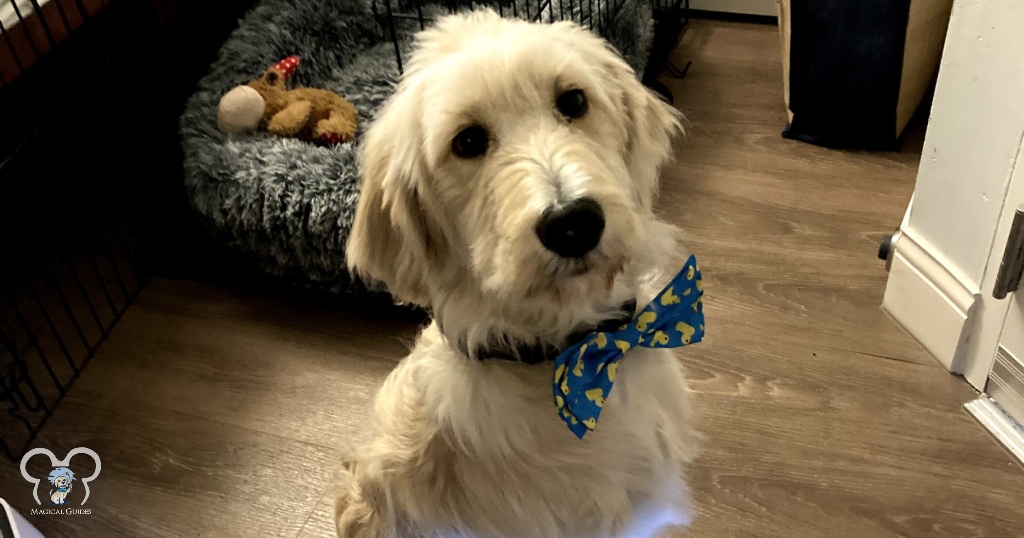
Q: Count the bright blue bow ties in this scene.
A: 1